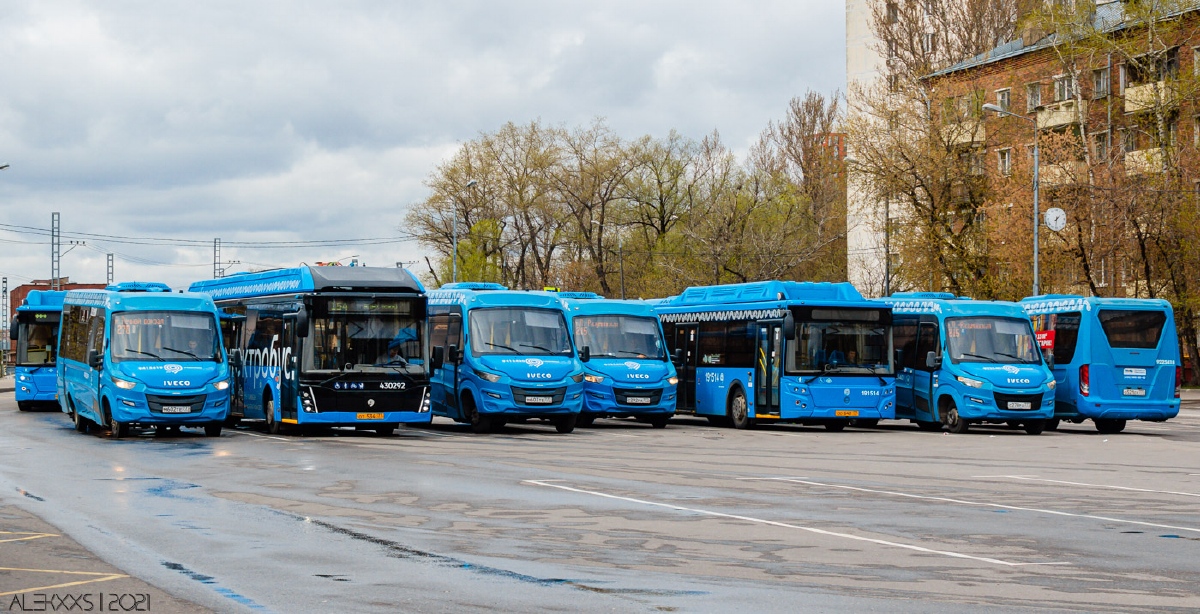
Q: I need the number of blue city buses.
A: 8